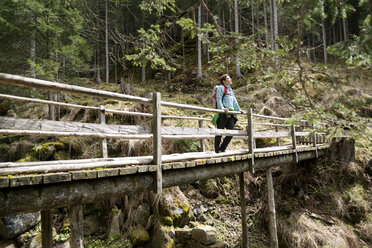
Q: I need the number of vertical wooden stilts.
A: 4